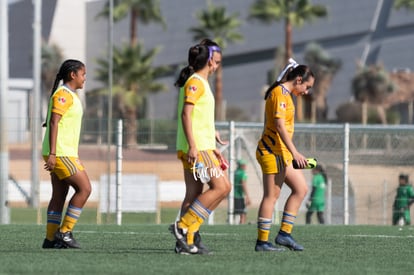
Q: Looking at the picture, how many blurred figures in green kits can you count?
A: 3